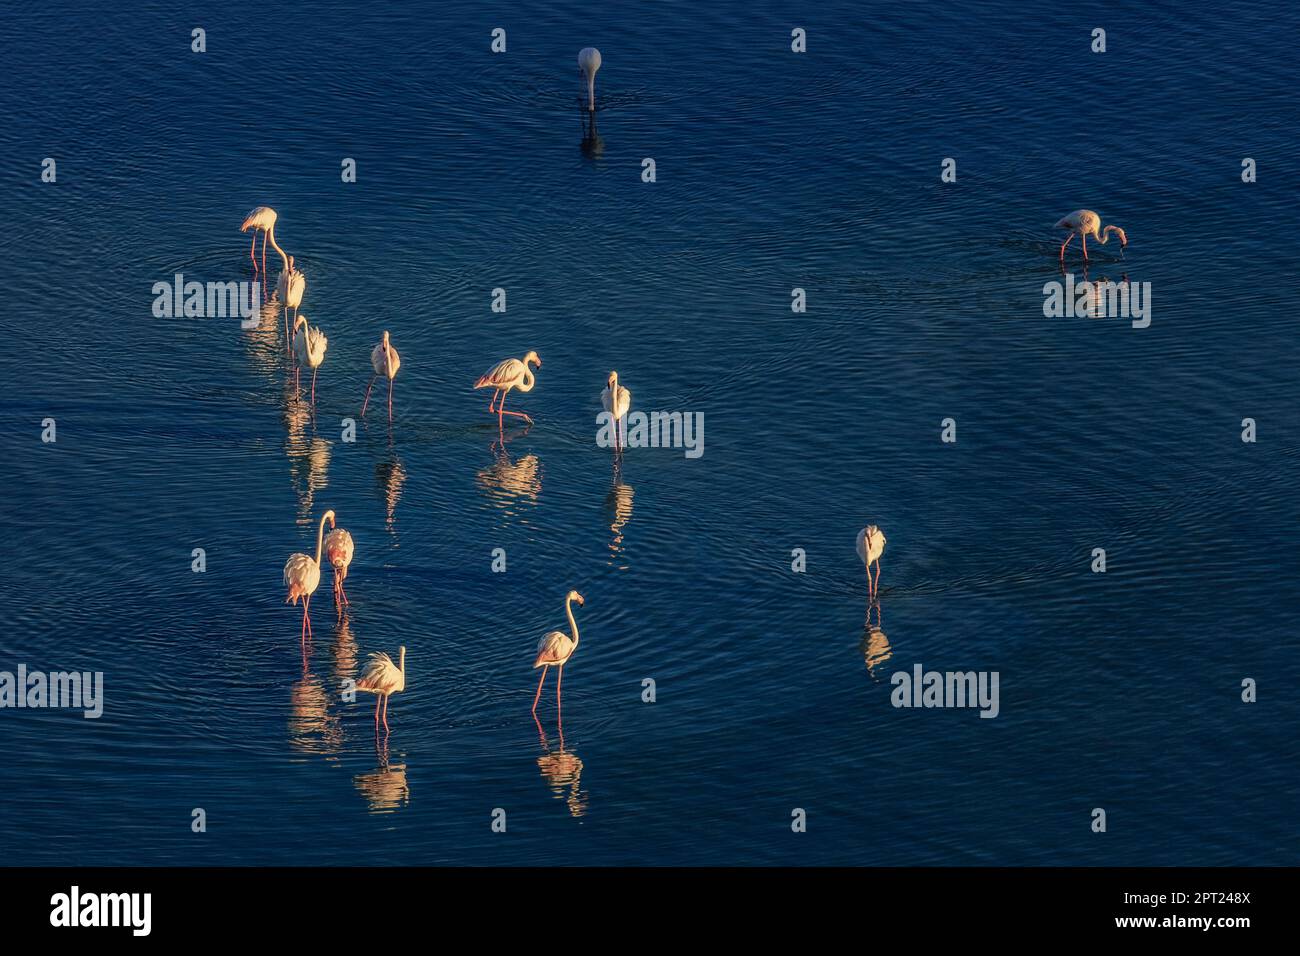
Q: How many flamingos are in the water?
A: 13